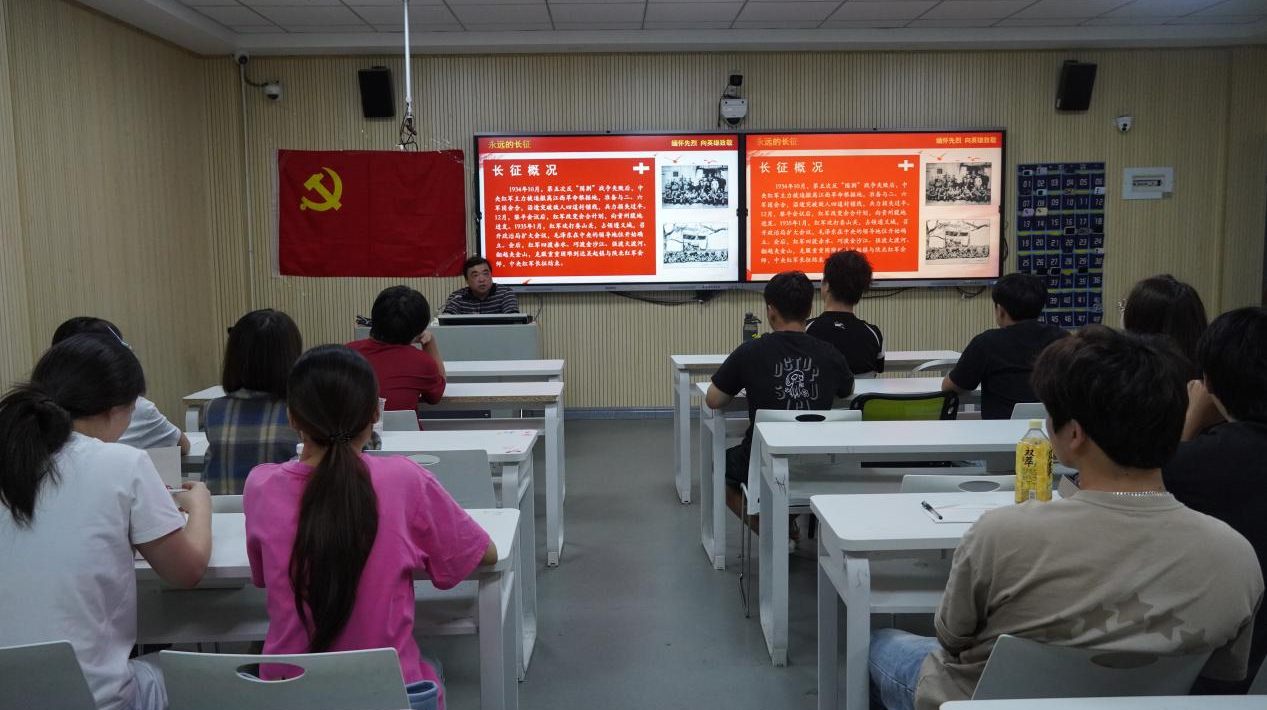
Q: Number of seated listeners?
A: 11